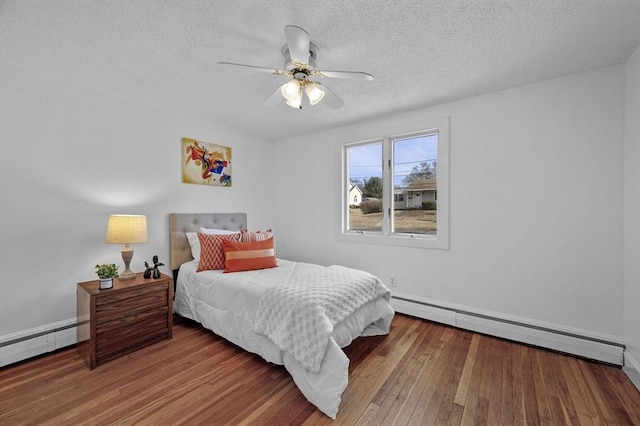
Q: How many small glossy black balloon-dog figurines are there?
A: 1